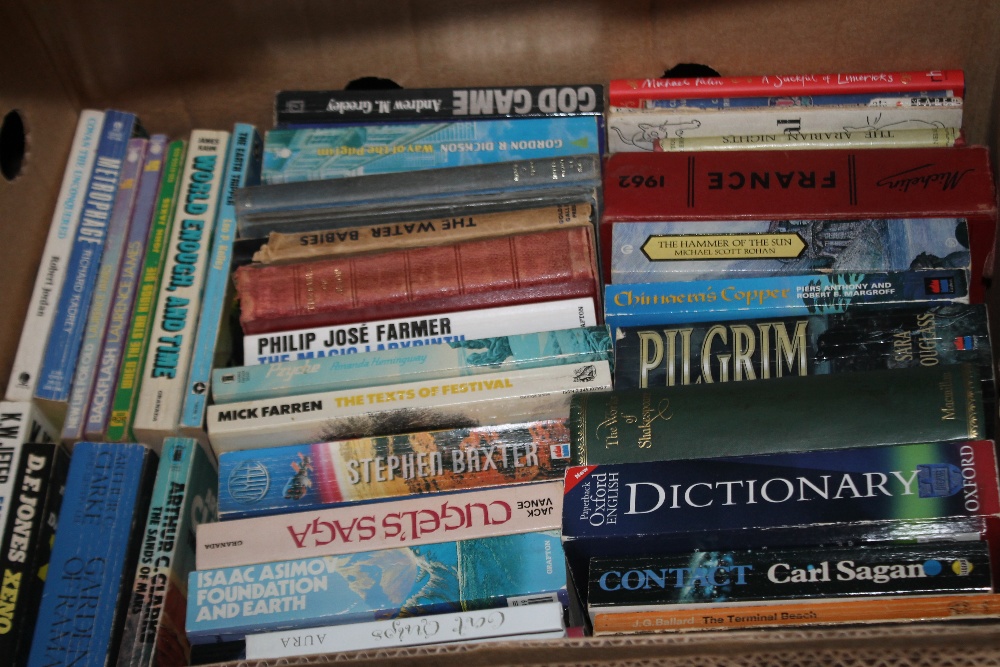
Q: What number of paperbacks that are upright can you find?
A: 11